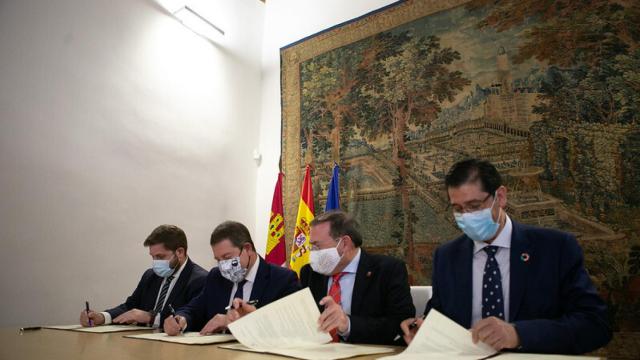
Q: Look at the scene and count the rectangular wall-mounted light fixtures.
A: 1